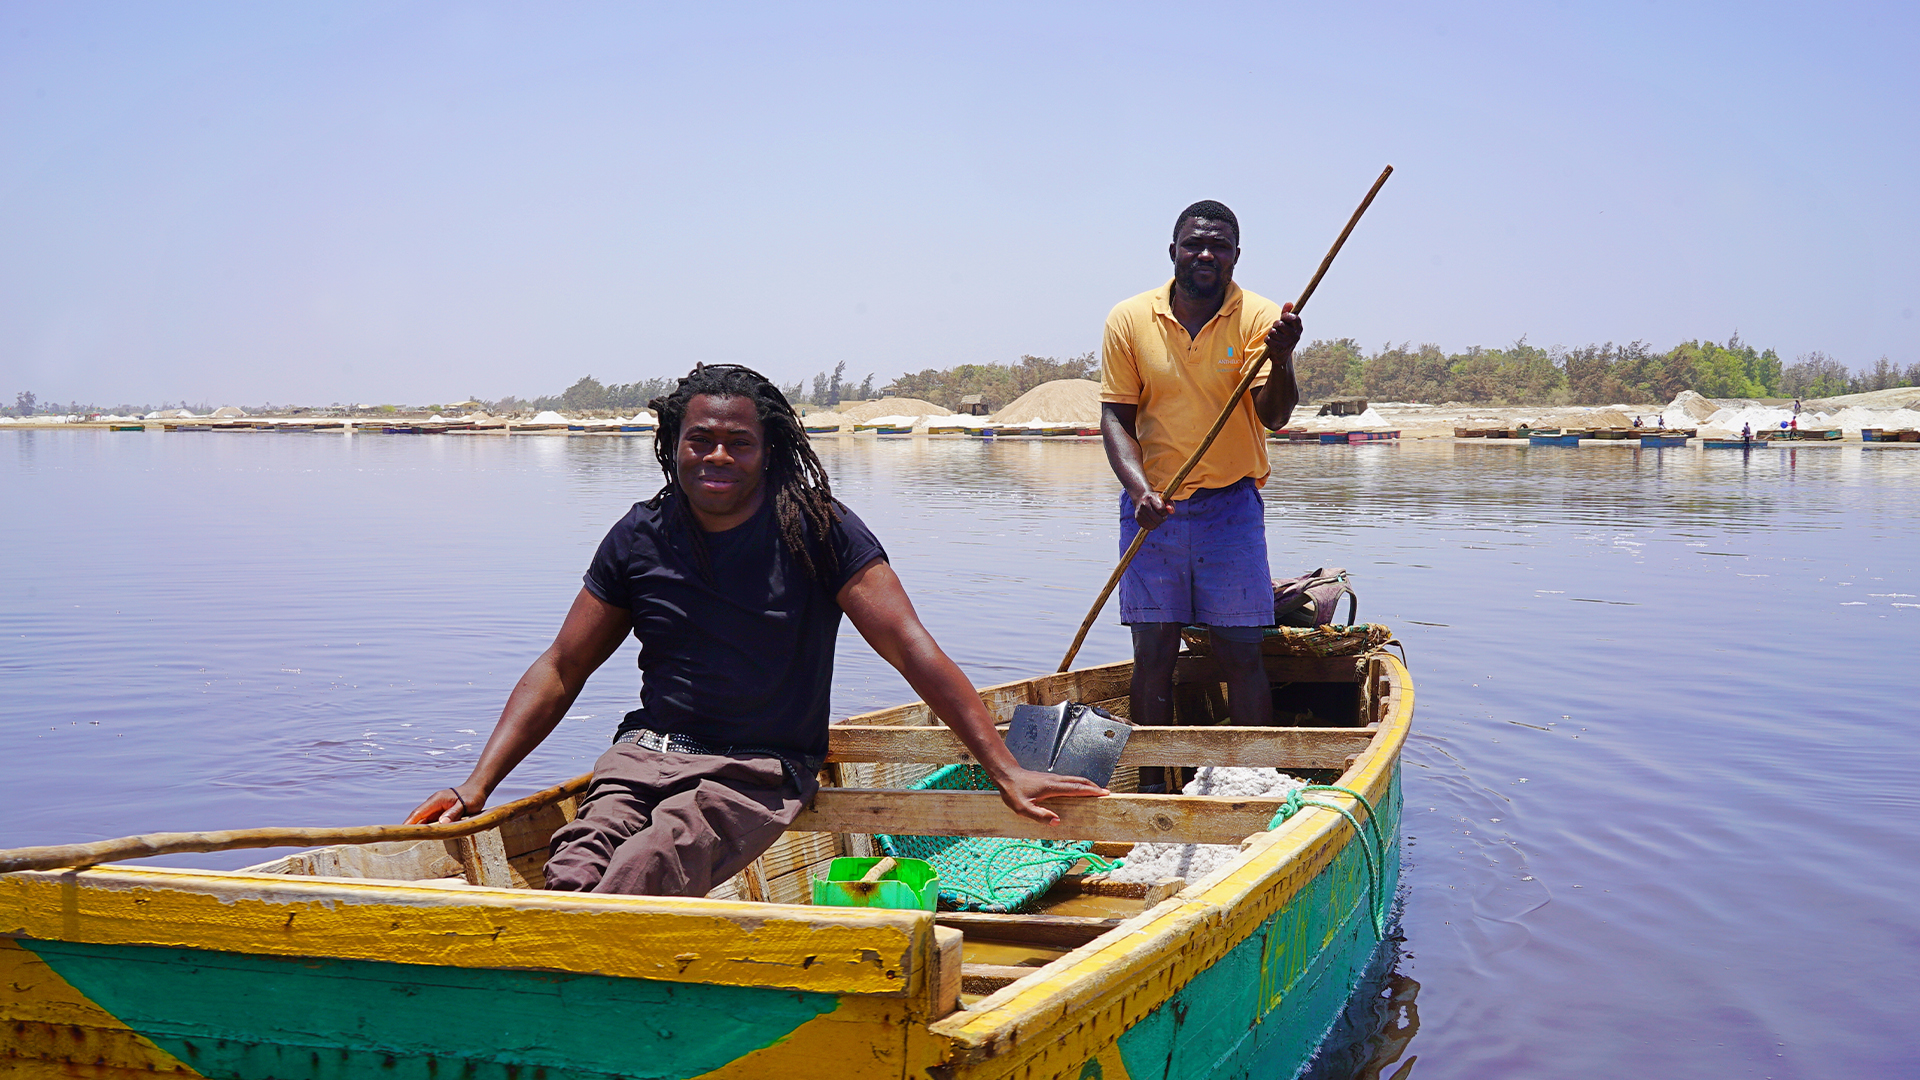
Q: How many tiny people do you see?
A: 5